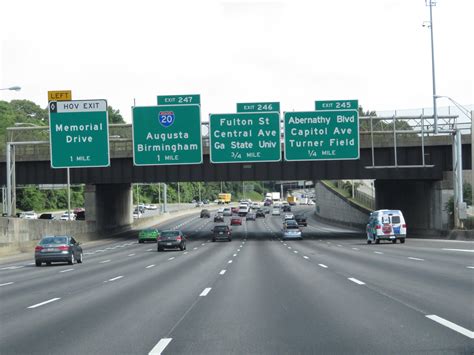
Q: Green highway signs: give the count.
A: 4